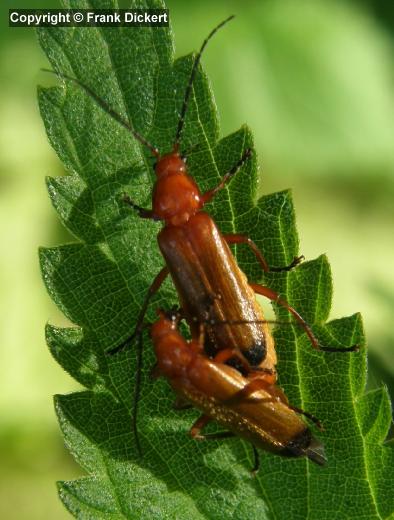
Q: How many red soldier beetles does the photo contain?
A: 2